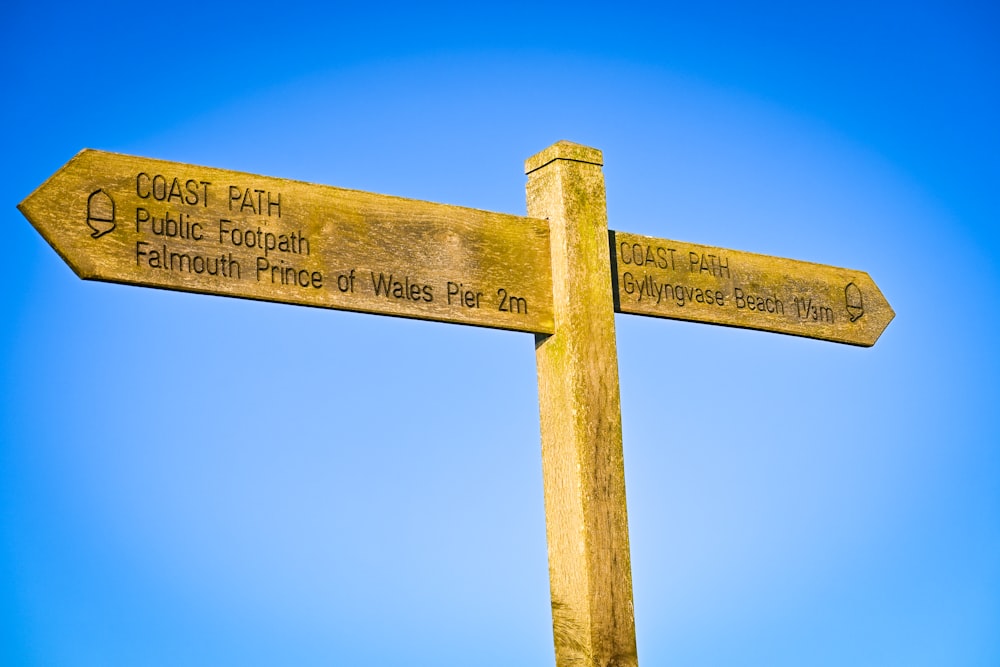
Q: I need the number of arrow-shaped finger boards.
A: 2